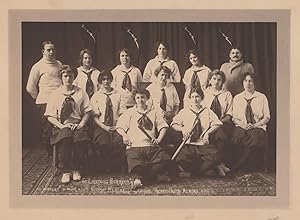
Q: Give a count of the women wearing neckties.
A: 11